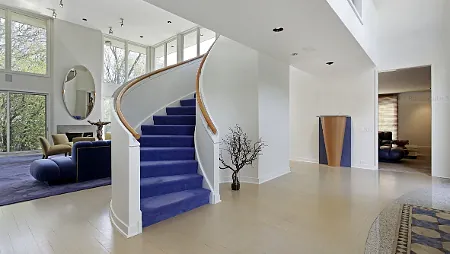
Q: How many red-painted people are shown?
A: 0